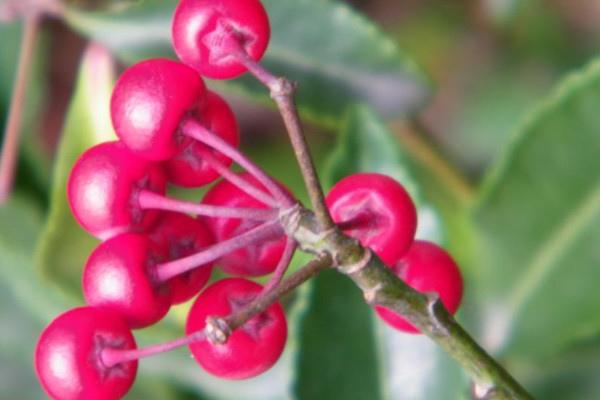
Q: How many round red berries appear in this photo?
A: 11